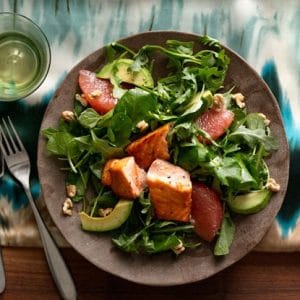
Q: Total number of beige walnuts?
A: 12